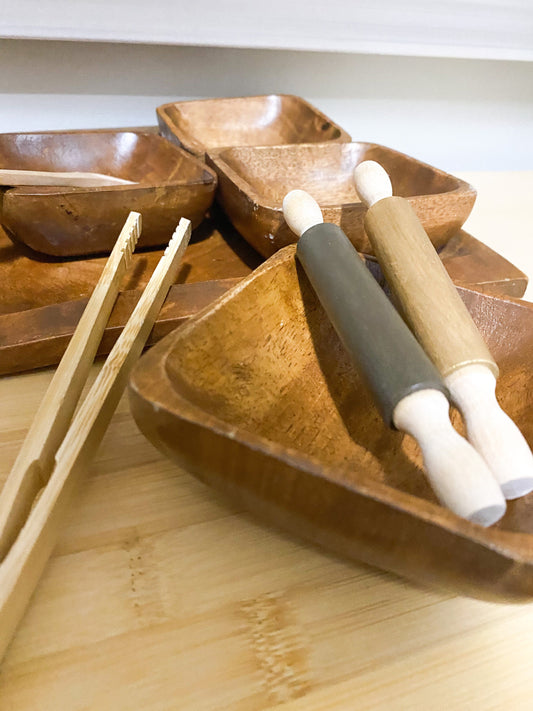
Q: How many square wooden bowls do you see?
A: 4